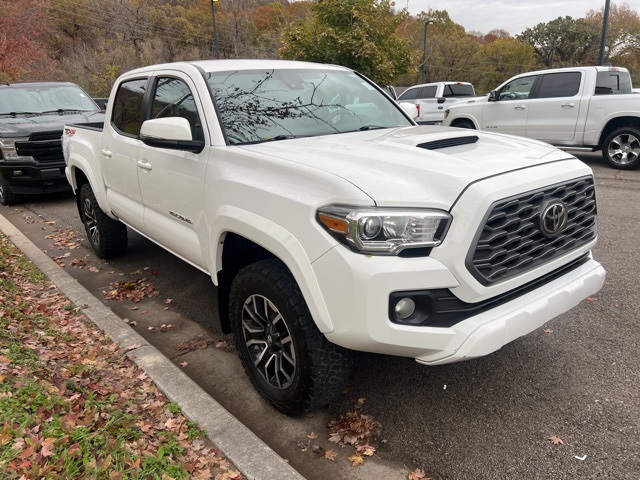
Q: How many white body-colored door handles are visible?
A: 2